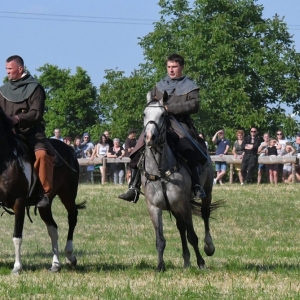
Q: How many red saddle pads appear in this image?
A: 0